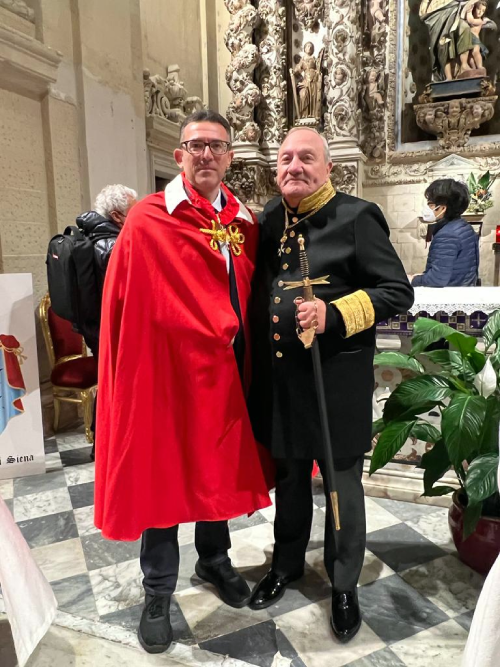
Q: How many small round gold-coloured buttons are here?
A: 9